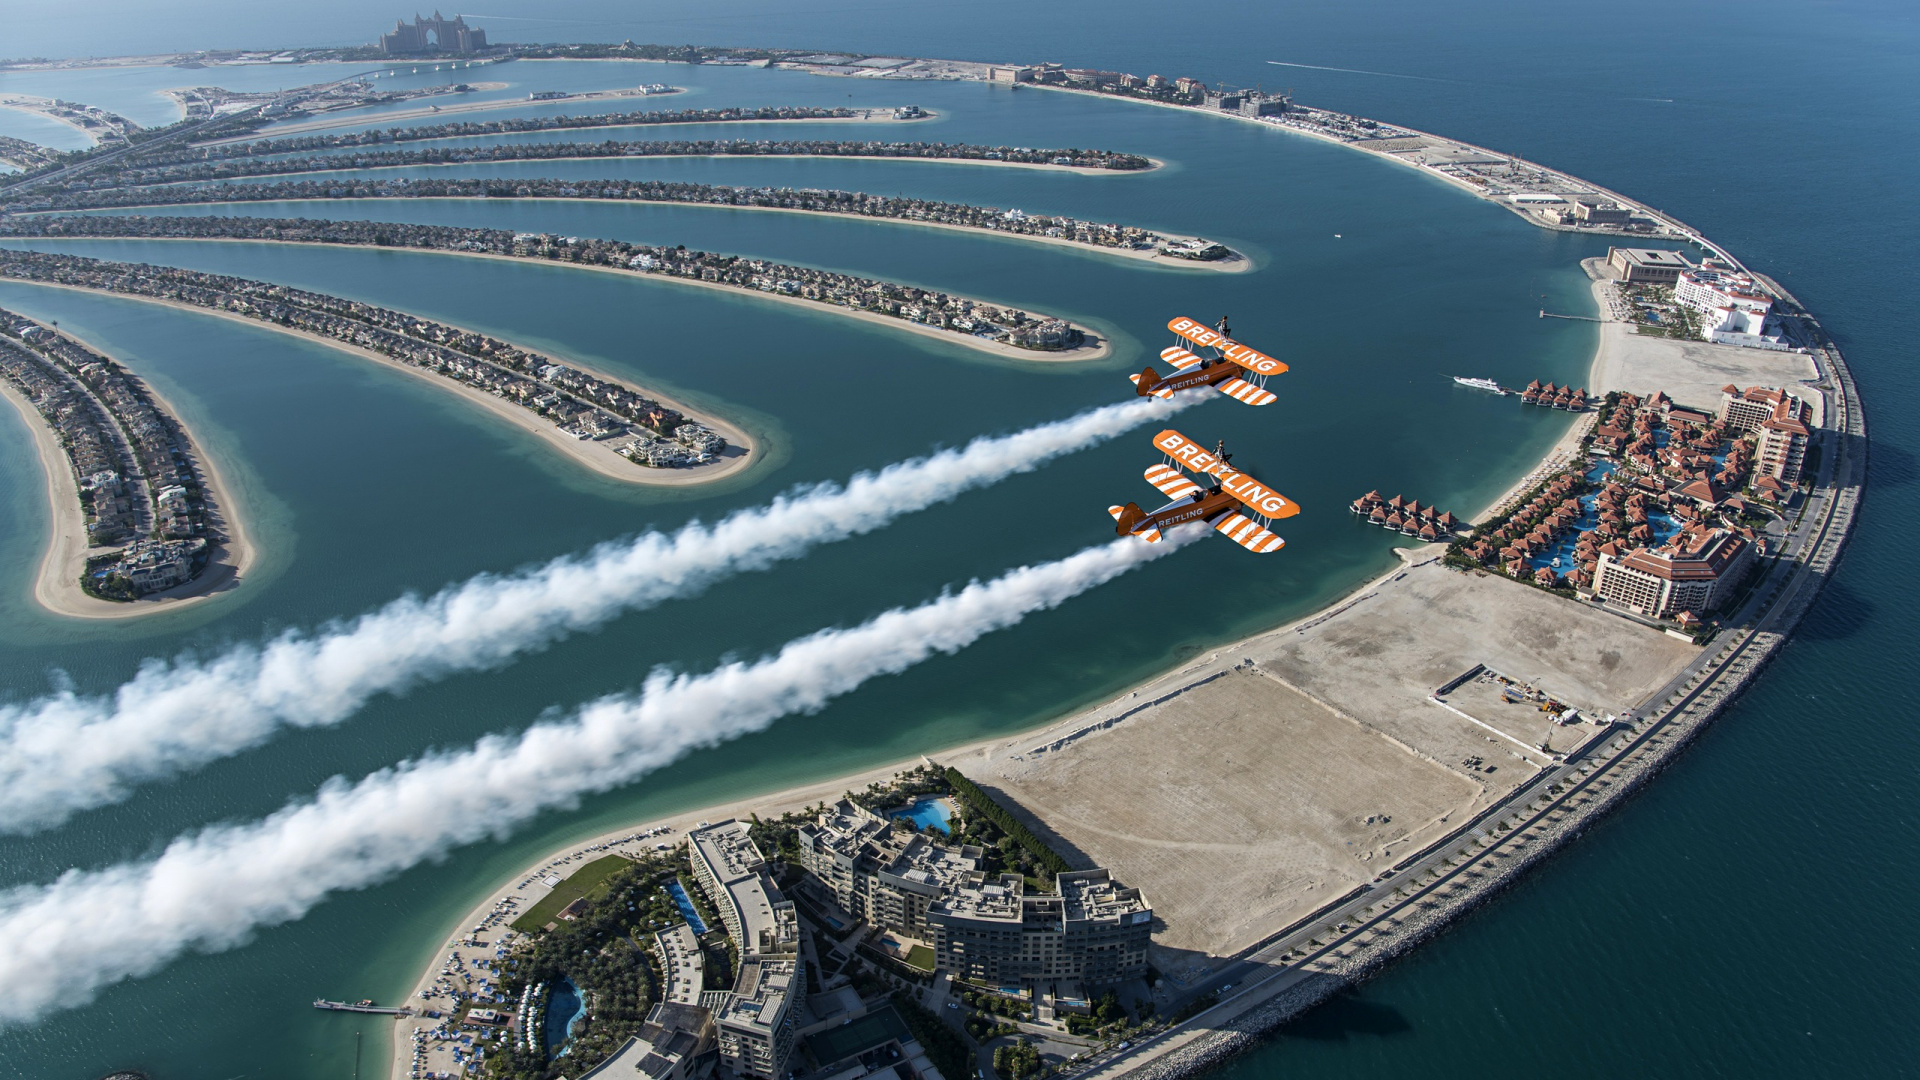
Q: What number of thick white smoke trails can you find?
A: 2